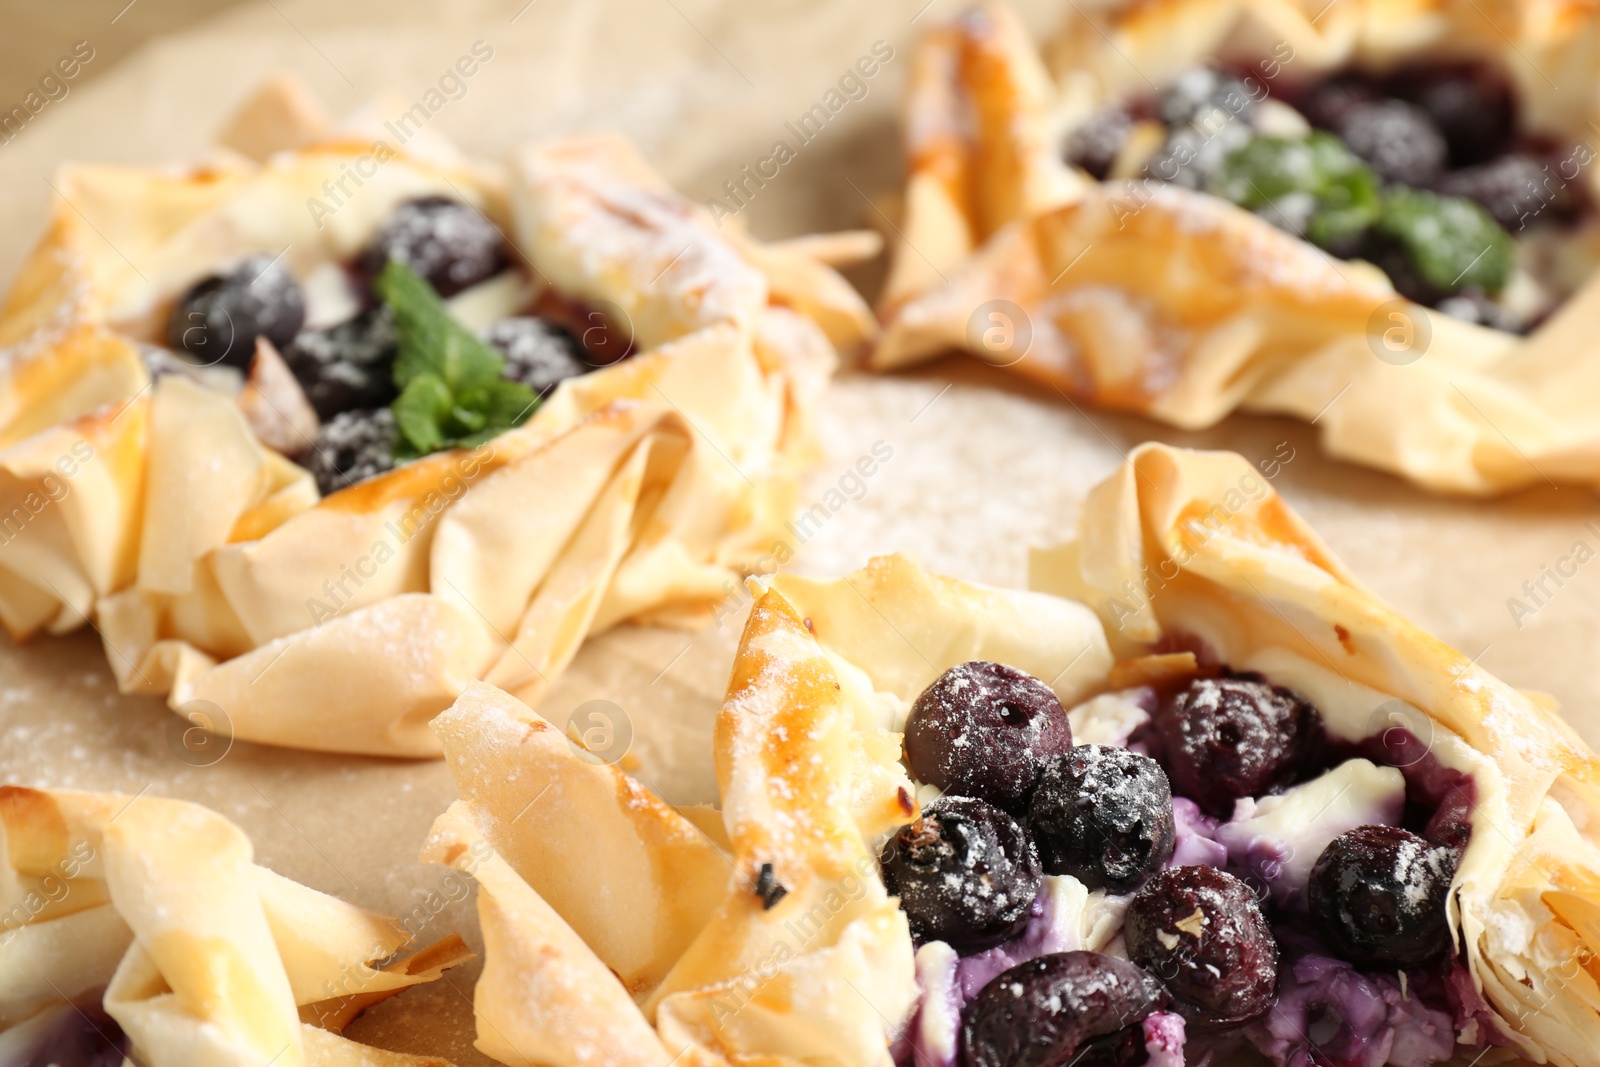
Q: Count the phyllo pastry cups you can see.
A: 4